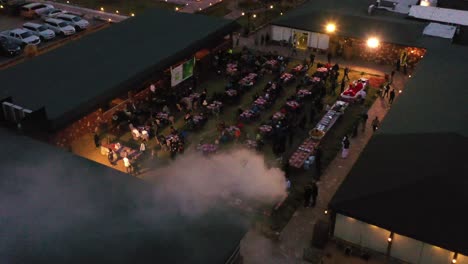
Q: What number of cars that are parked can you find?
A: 7